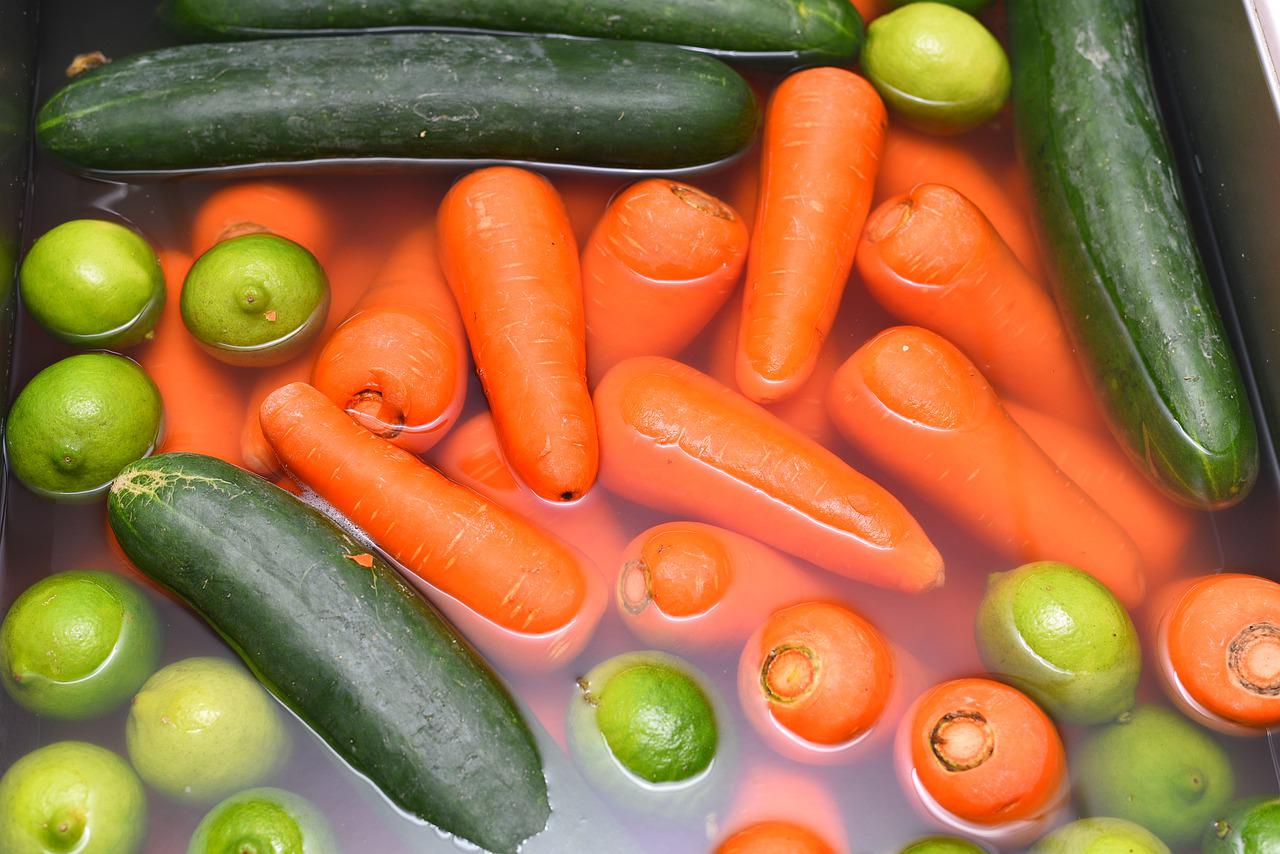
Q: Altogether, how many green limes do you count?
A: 14